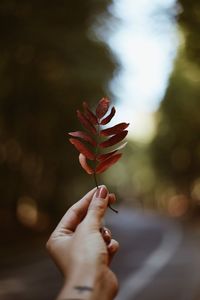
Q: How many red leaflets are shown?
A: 11